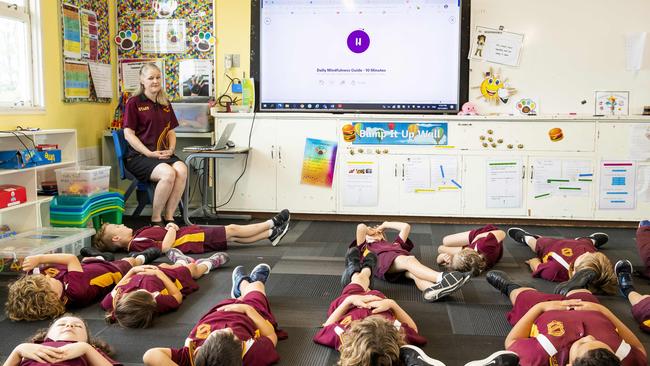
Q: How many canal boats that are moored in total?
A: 0